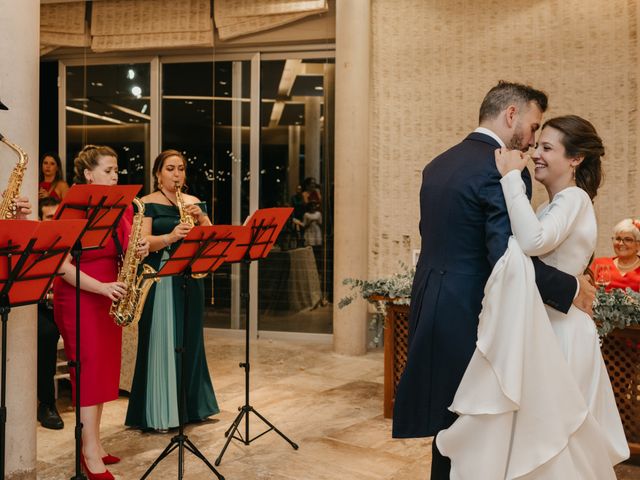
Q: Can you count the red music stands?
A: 4